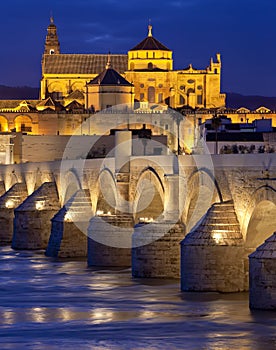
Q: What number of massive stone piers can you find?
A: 7